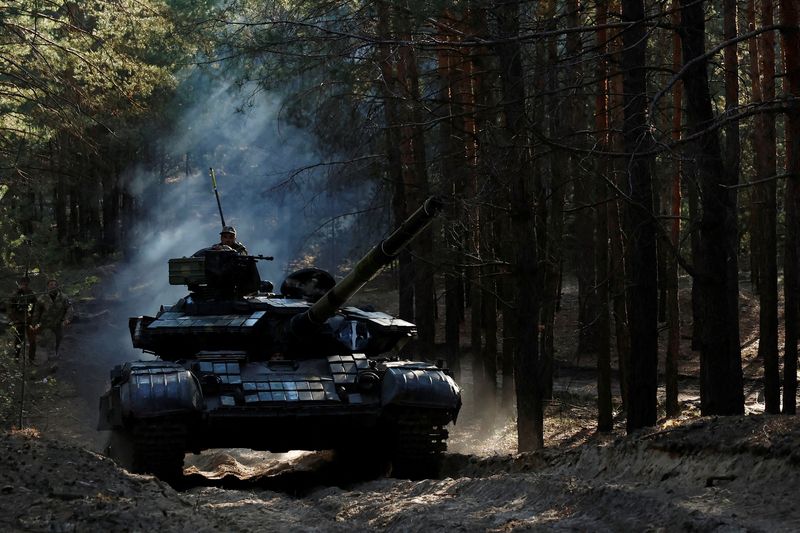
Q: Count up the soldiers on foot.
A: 2